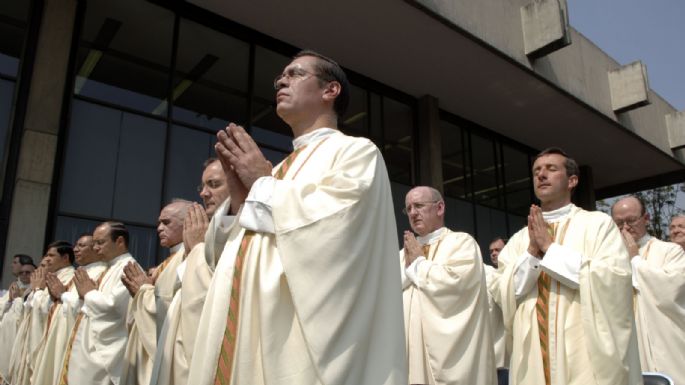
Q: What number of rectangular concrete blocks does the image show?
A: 3